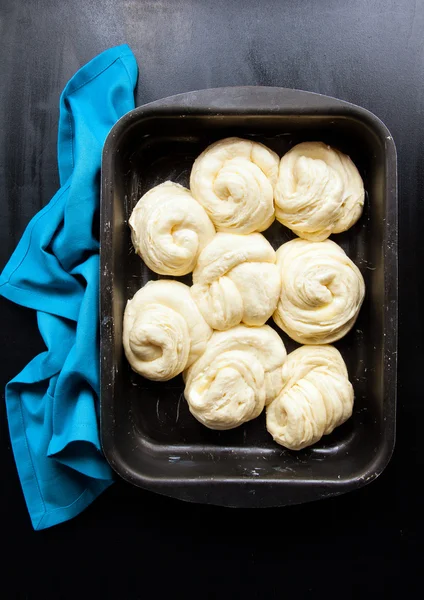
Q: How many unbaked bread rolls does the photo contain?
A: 8